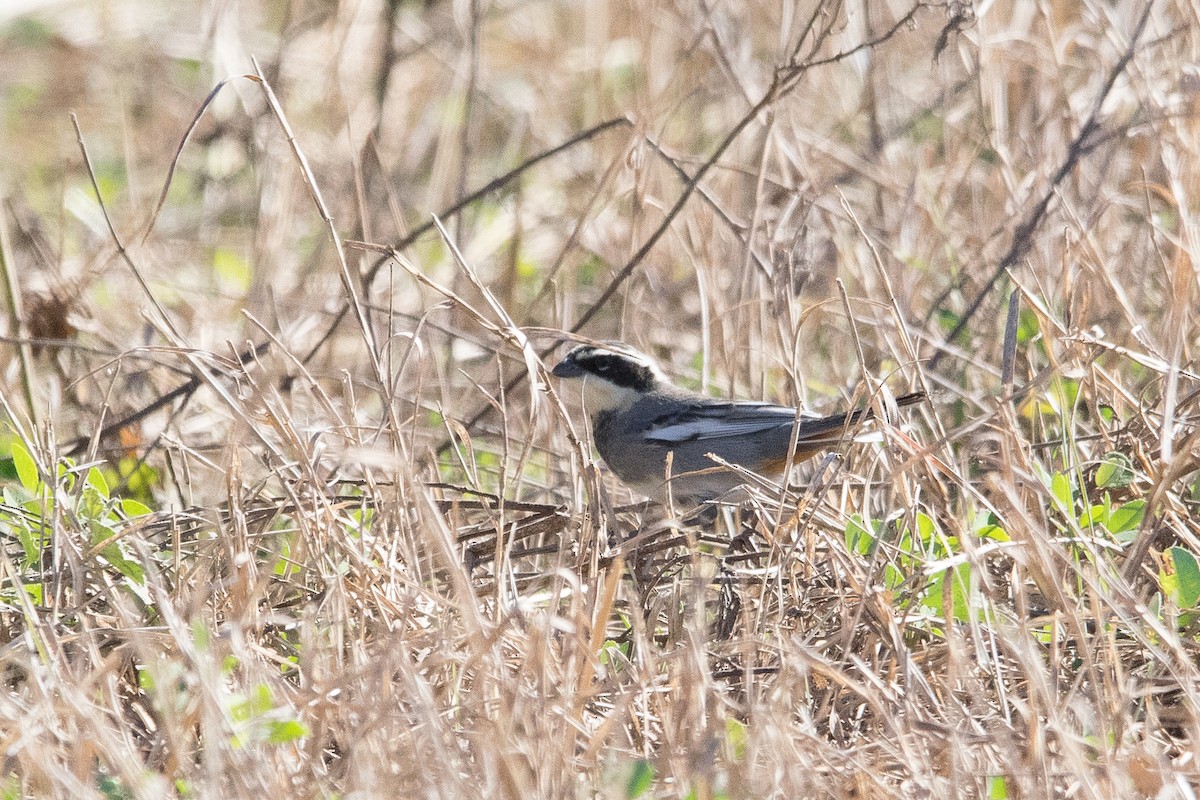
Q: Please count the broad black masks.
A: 1